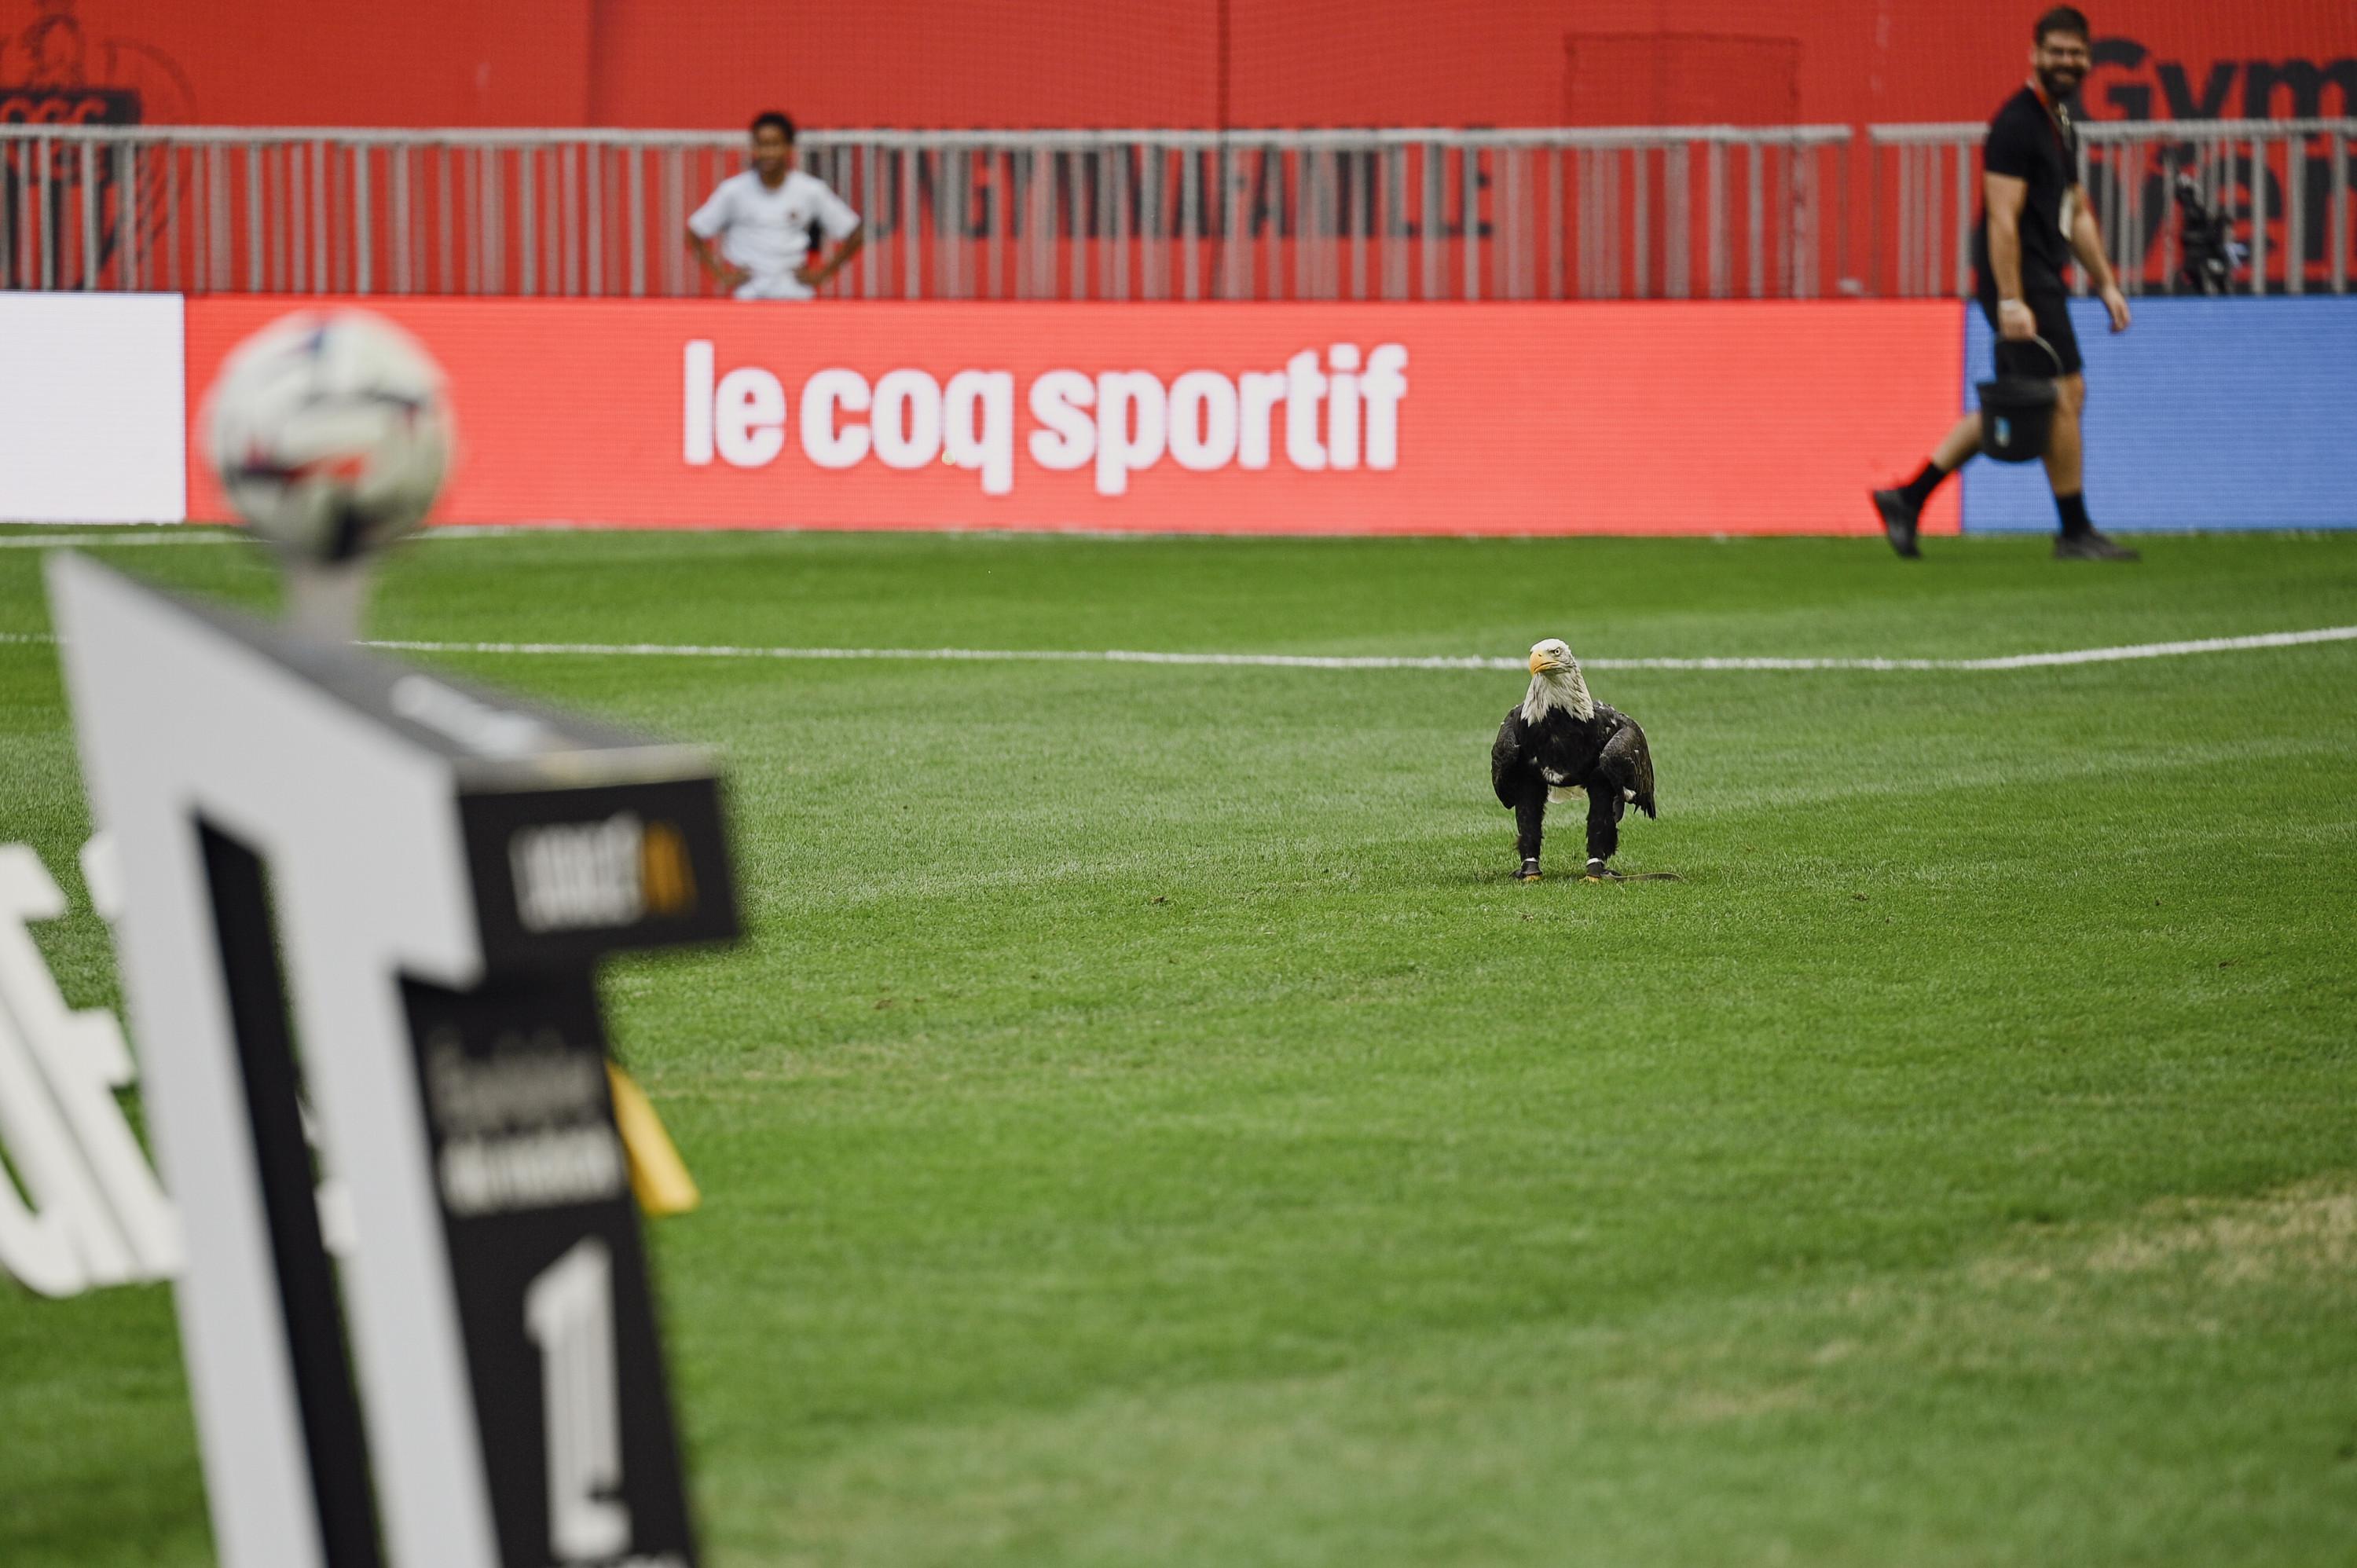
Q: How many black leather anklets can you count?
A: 2